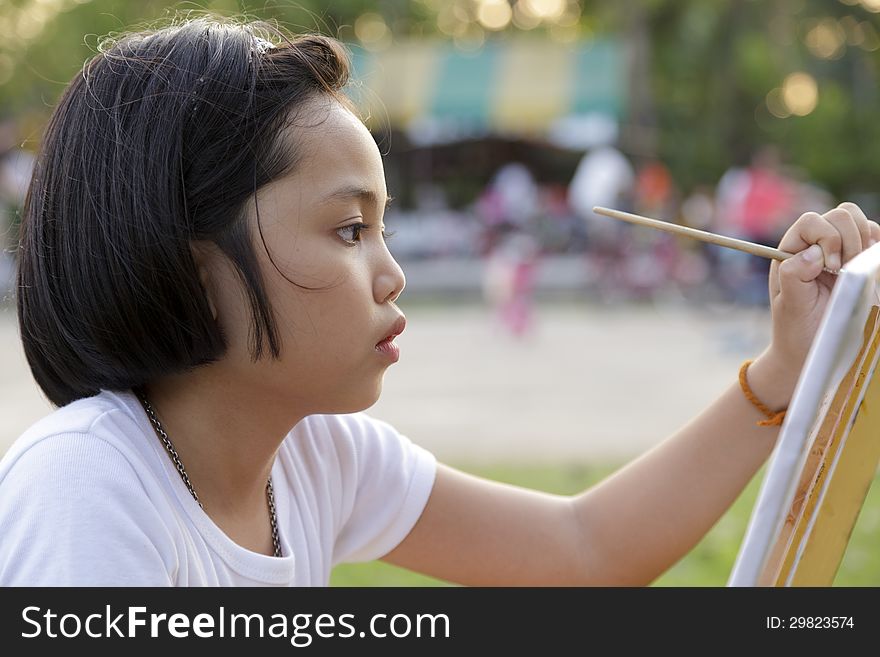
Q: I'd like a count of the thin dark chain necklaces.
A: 1